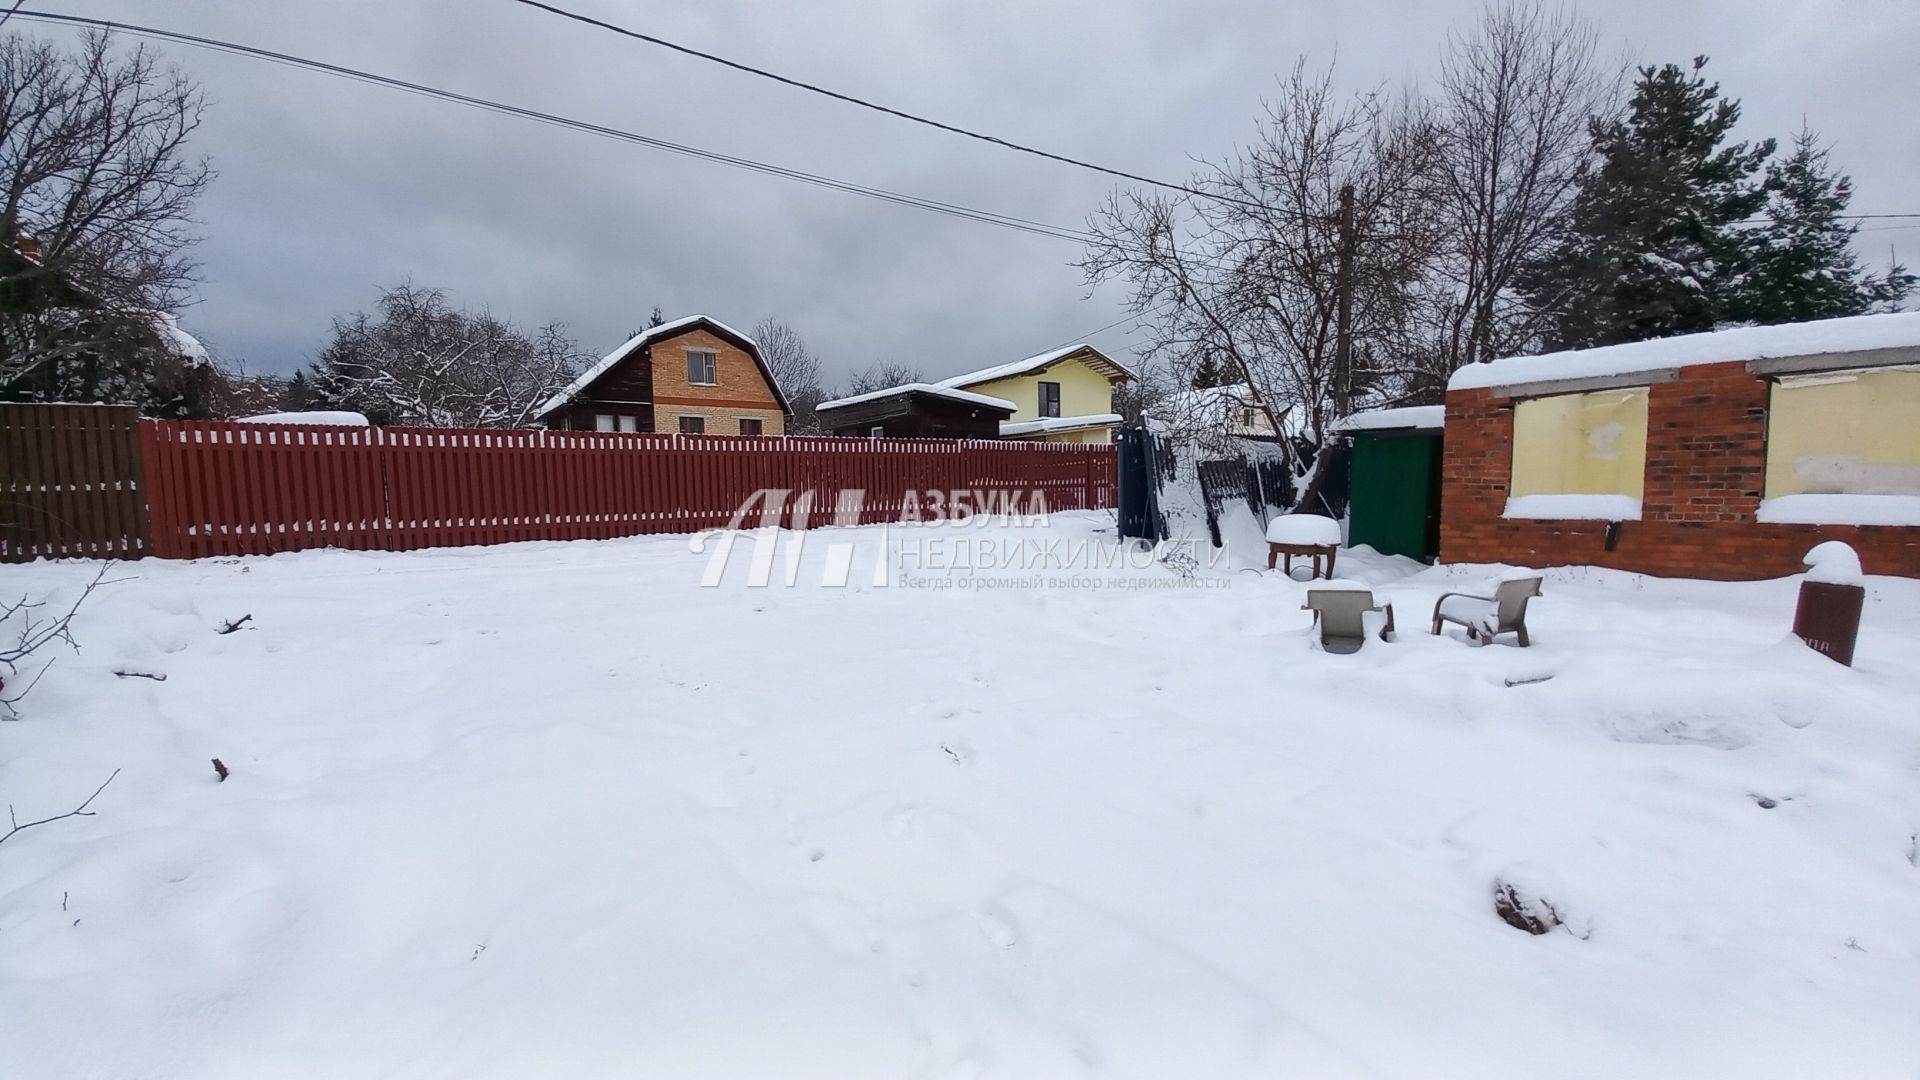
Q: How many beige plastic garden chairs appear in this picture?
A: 2